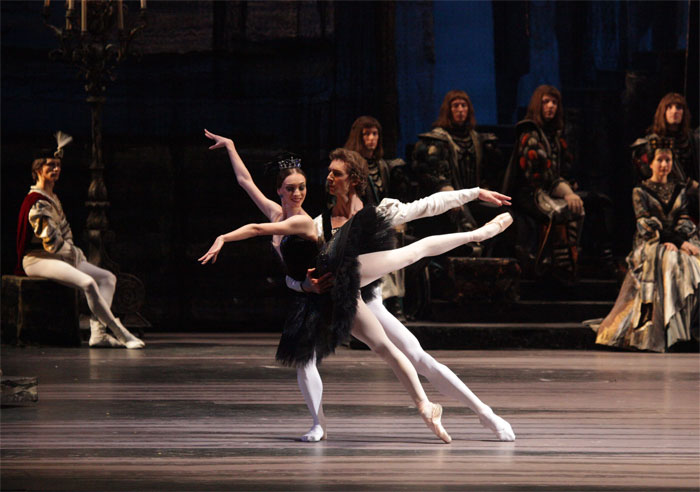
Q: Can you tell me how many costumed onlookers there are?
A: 6